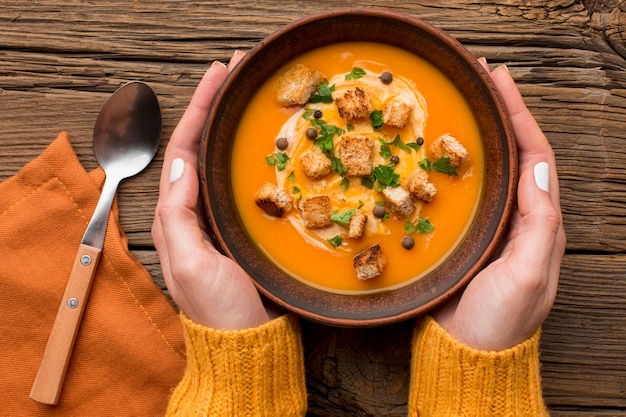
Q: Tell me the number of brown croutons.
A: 12